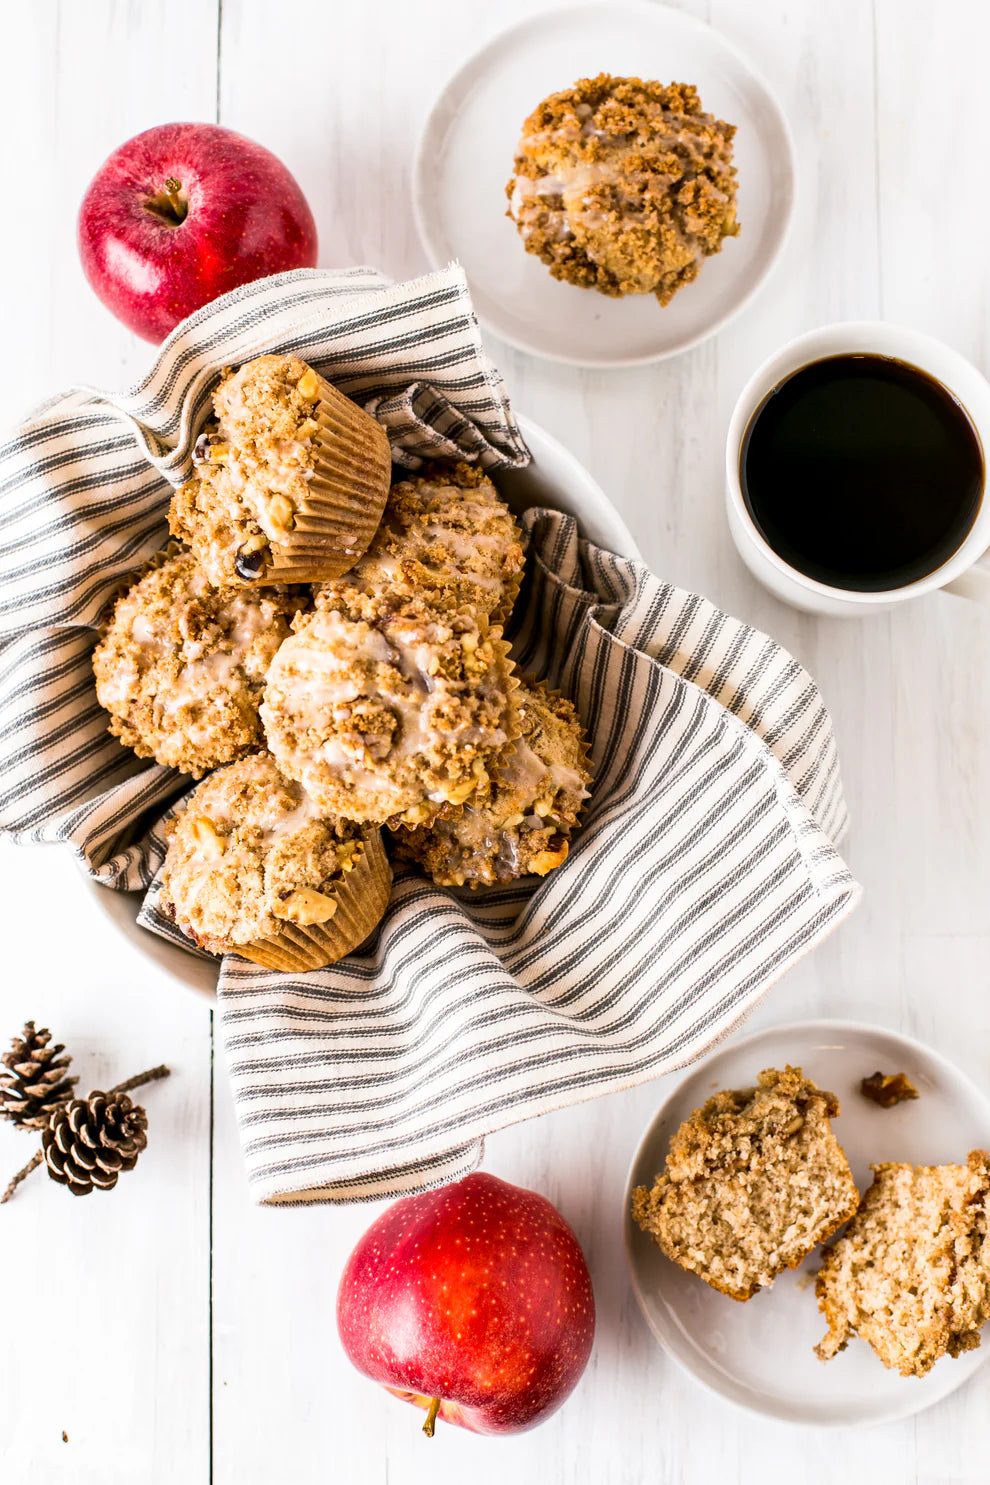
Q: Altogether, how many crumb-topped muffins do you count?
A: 8